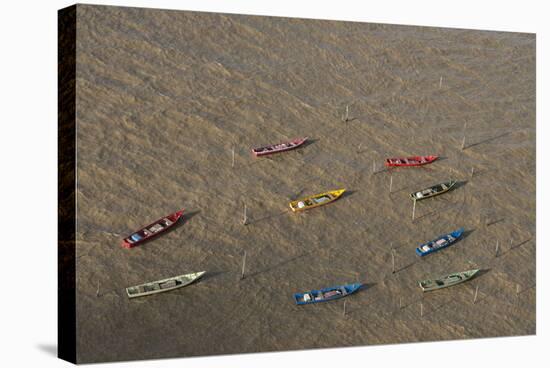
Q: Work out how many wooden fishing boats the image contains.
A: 9